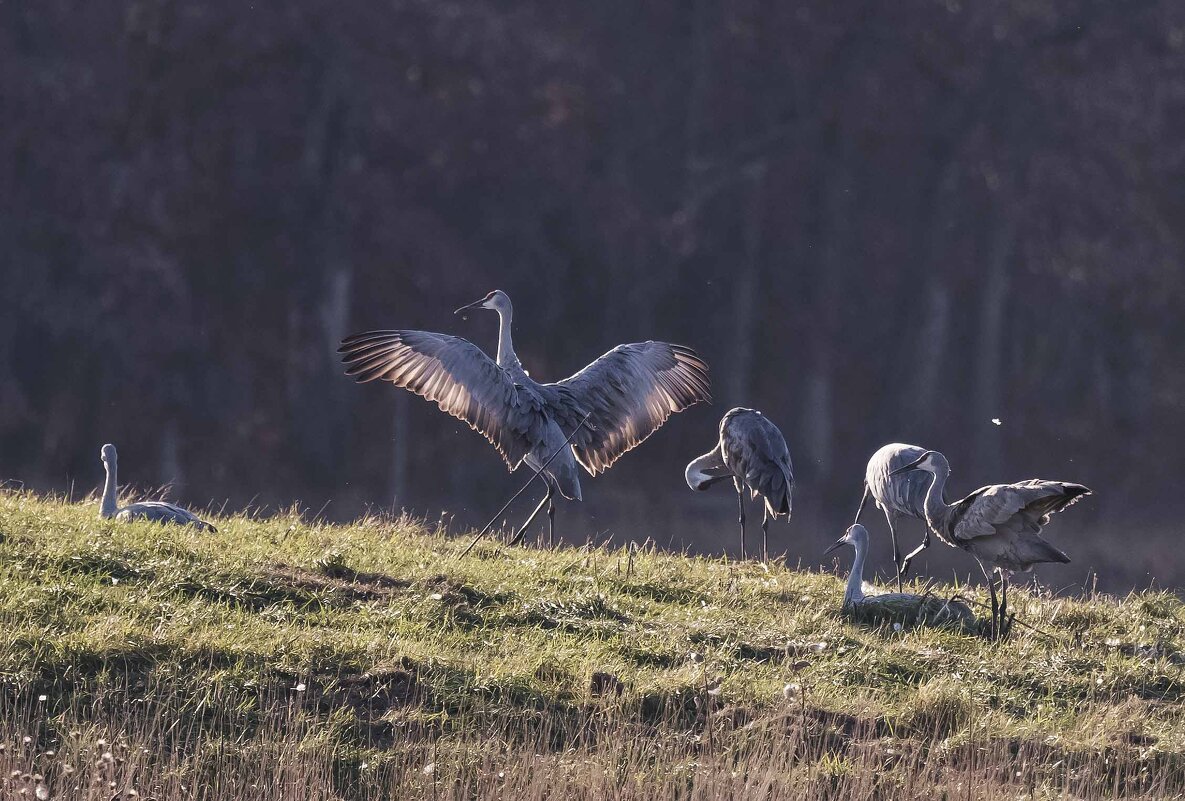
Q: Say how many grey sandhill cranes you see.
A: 6